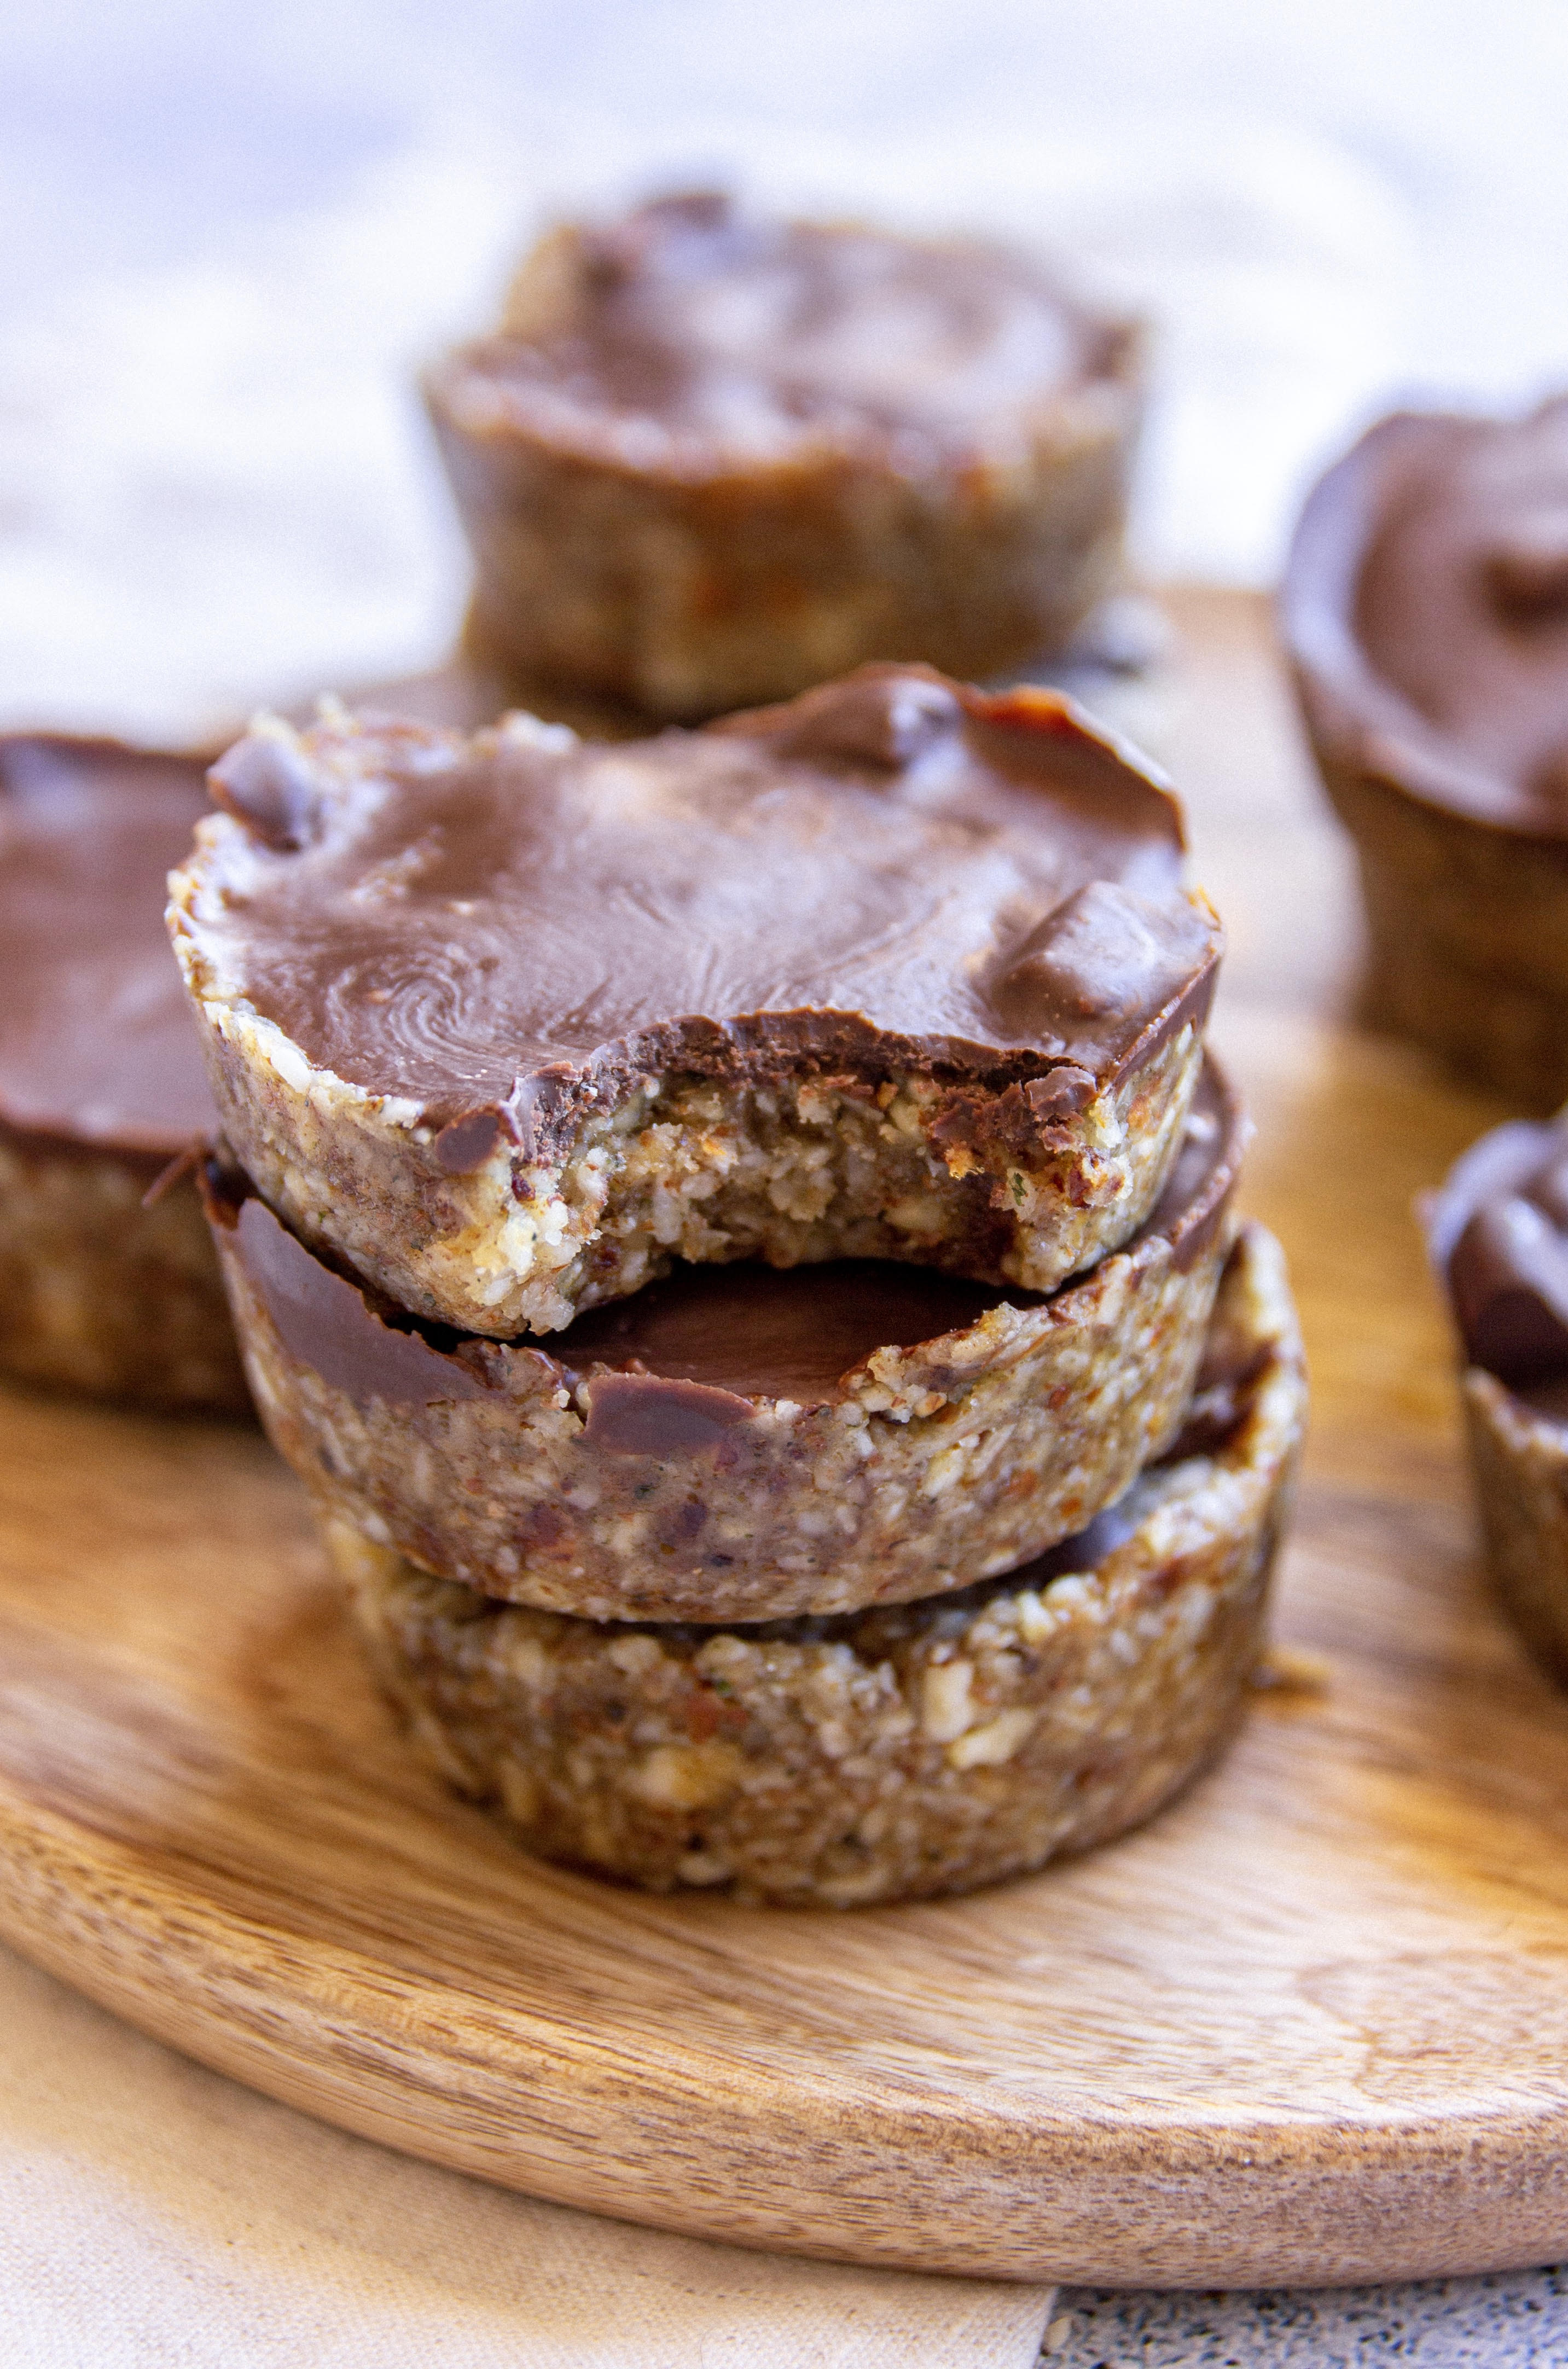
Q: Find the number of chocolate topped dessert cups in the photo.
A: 7